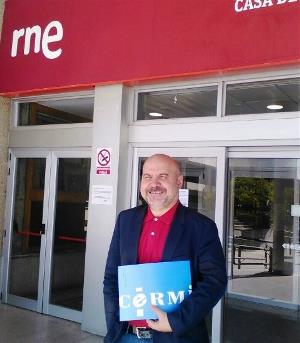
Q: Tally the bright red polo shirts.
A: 1